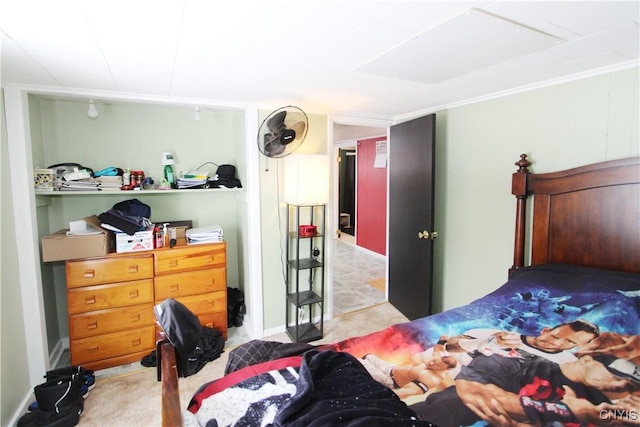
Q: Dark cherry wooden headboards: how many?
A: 1